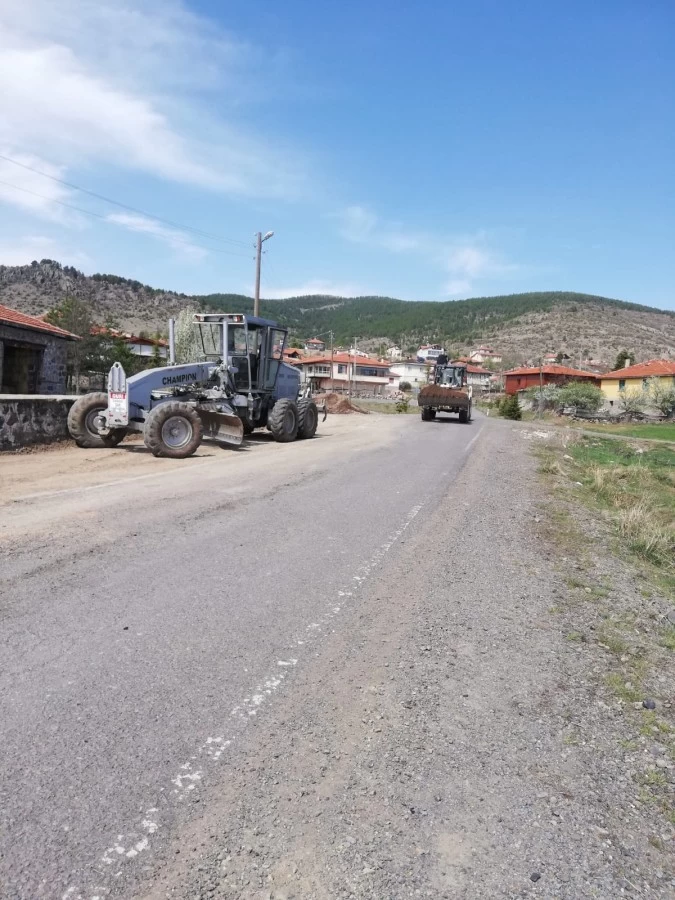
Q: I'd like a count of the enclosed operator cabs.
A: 2